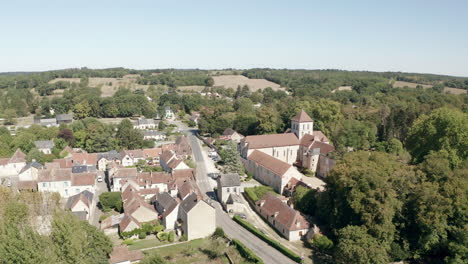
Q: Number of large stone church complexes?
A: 1